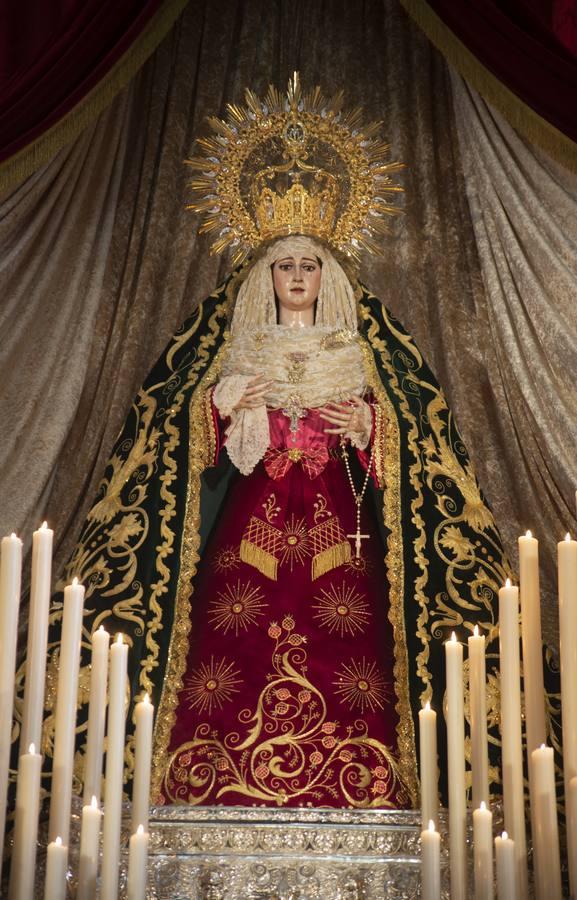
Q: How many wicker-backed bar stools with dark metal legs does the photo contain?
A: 0